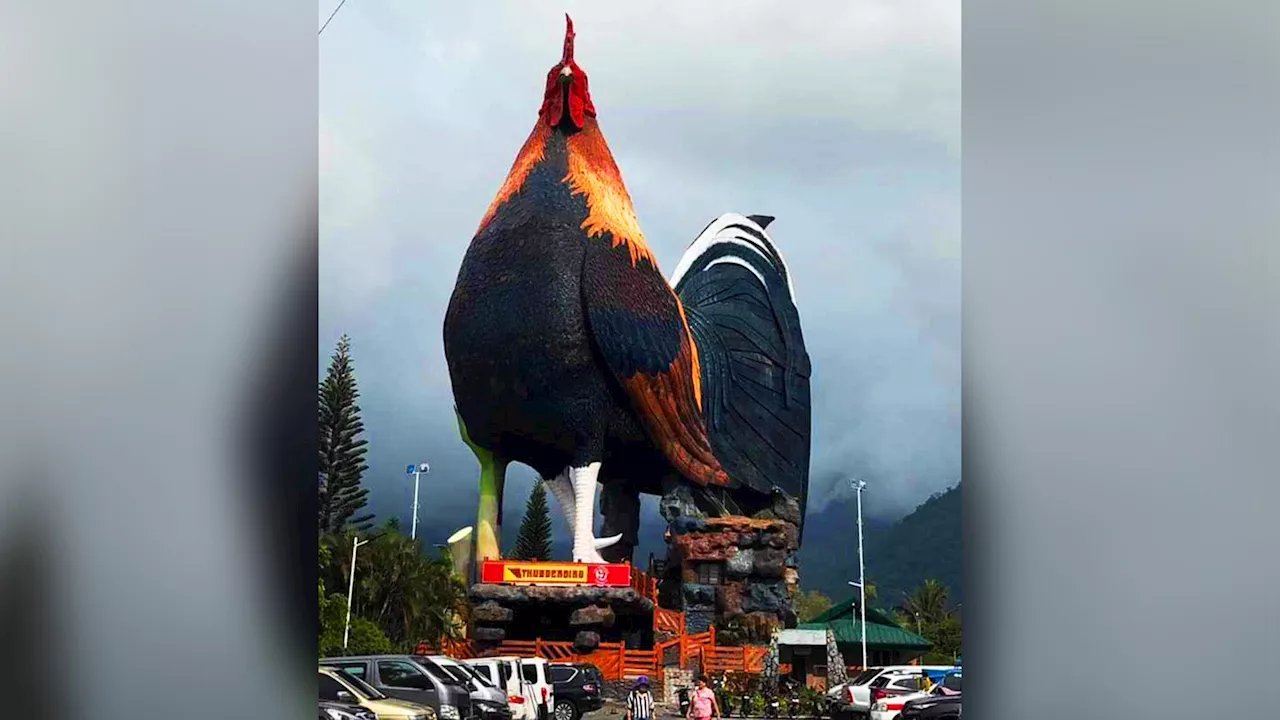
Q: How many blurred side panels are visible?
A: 2